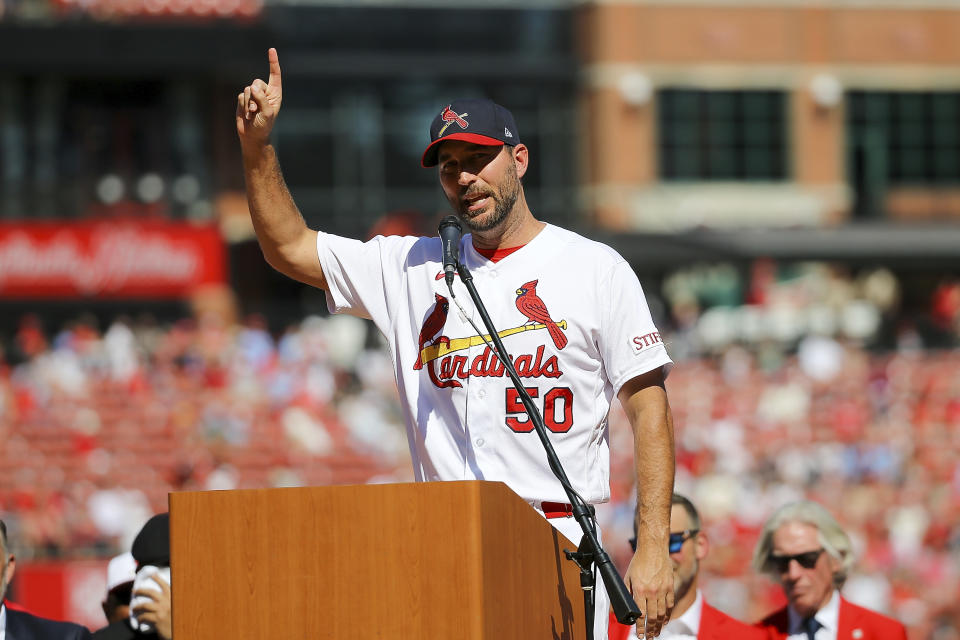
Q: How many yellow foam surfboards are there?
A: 0